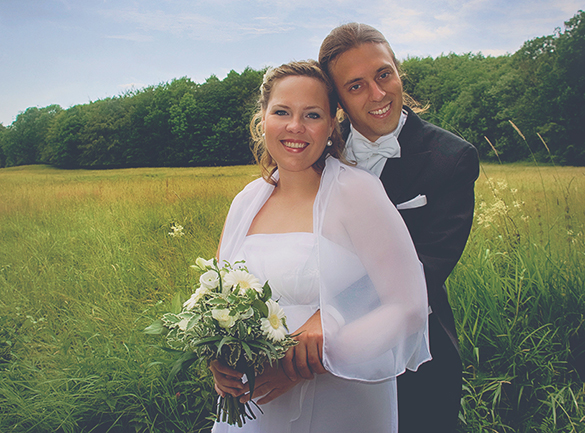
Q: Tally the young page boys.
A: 0